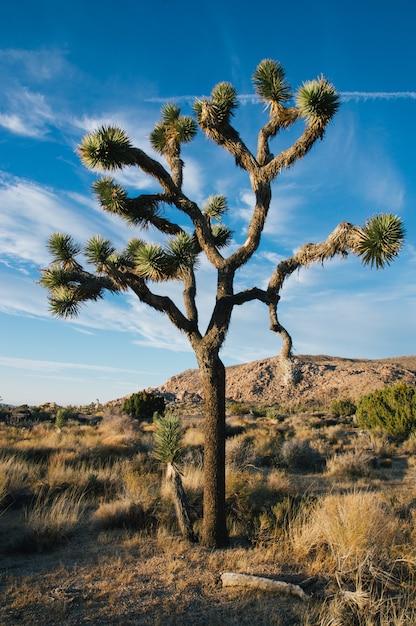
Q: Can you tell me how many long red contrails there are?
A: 0